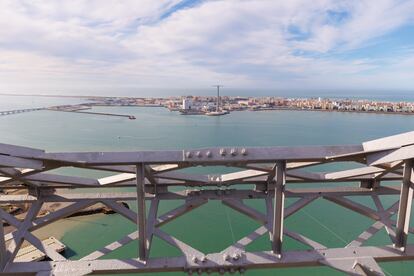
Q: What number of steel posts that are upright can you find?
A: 3